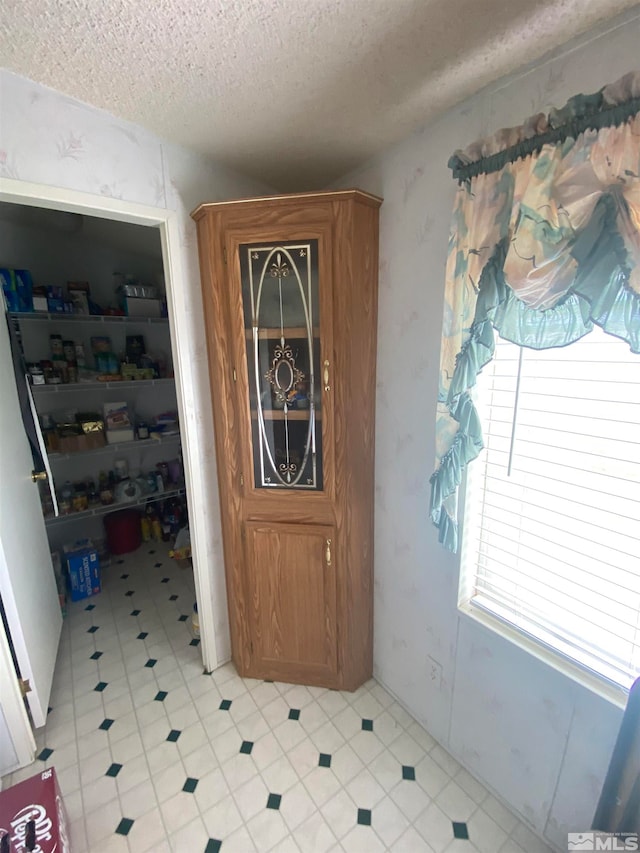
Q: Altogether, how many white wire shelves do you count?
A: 4